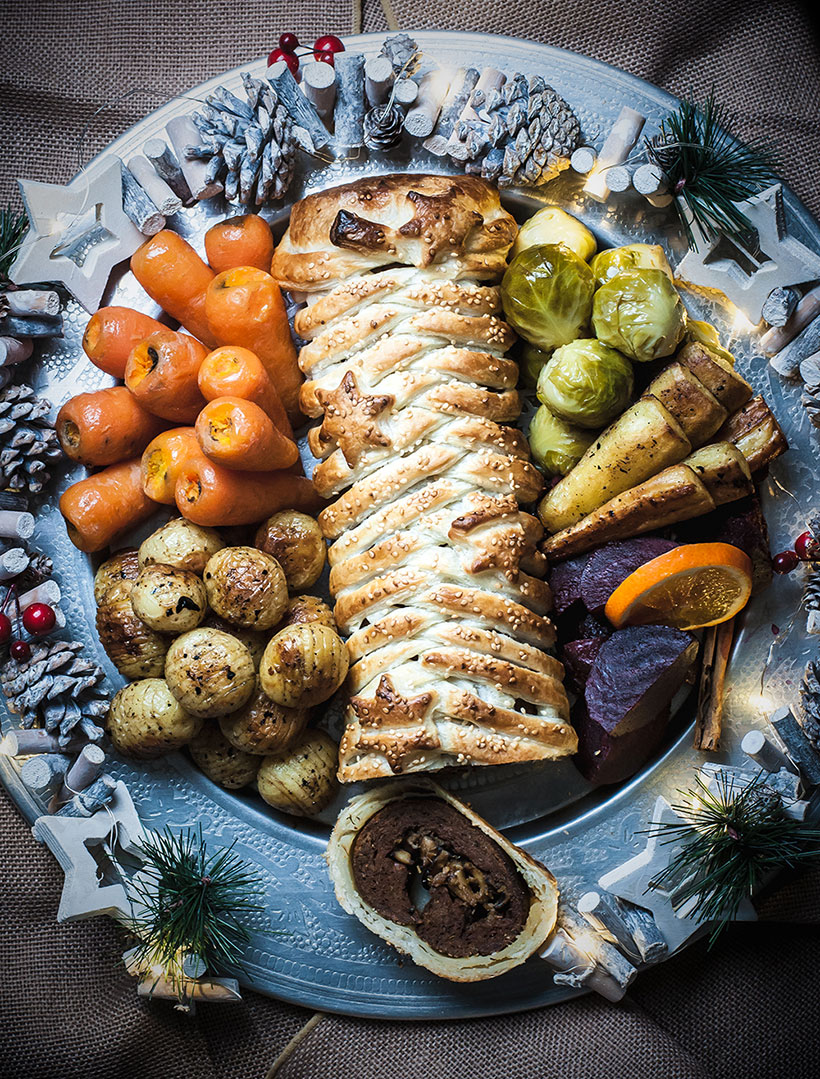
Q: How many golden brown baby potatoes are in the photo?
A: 14